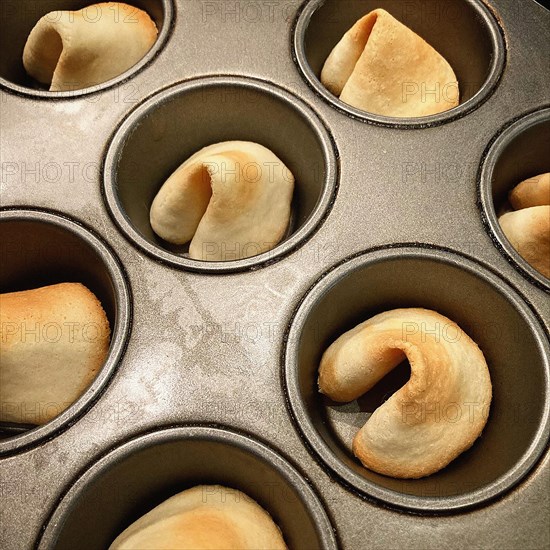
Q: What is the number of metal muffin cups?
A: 7